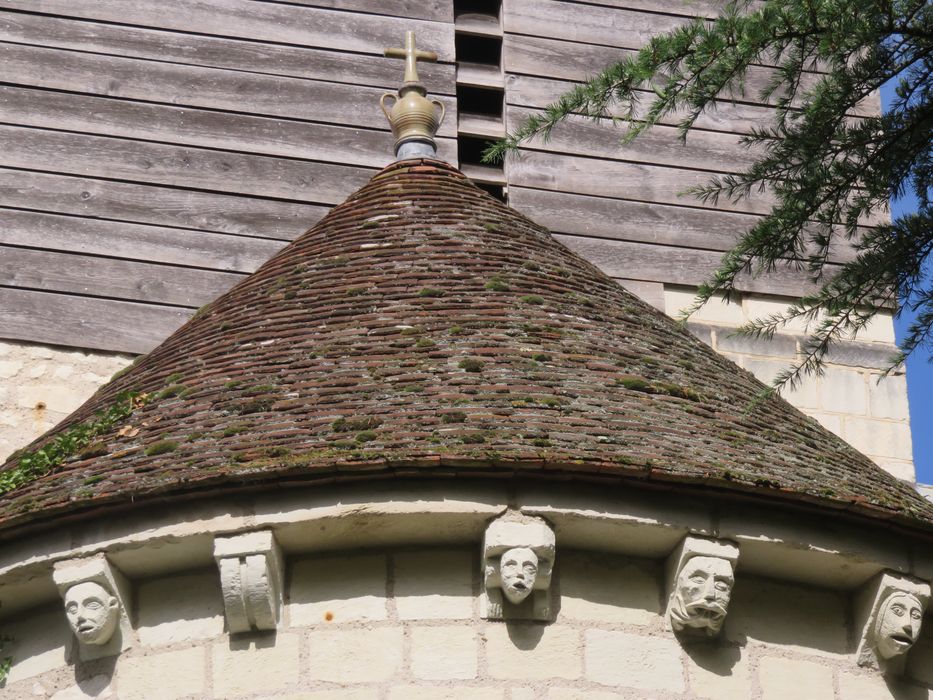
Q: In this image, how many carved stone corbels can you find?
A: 5